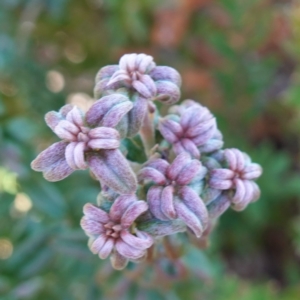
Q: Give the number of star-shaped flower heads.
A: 6